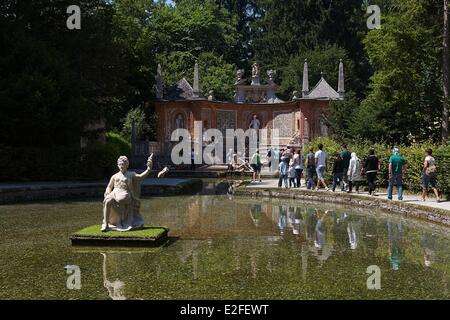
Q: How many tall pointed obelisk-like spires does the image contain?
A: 4